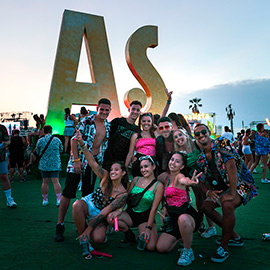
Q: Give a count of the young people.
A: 9